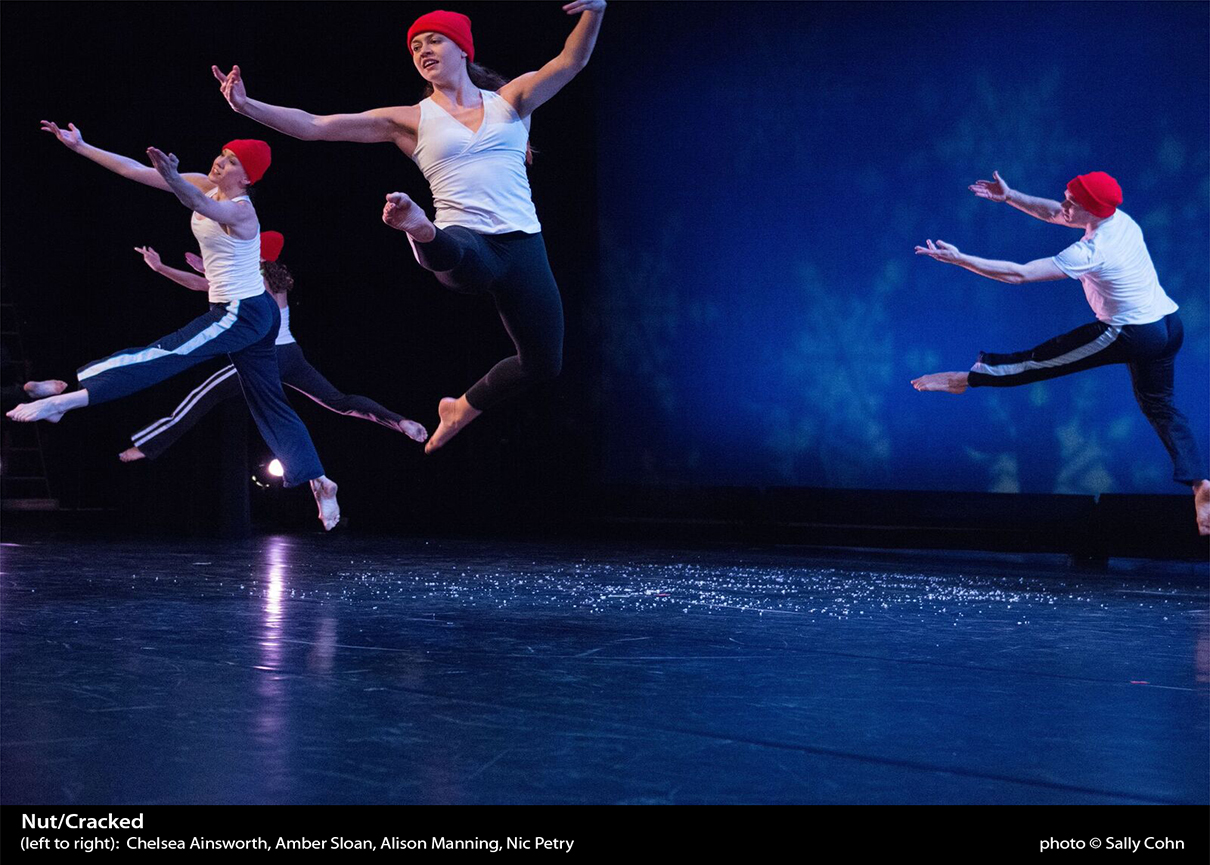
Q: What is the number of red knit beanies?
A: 4